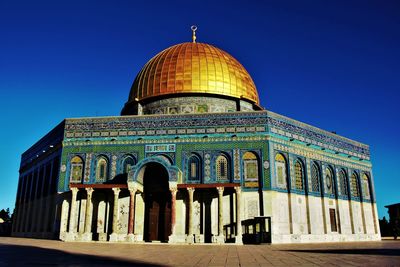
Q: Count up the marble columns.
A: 8